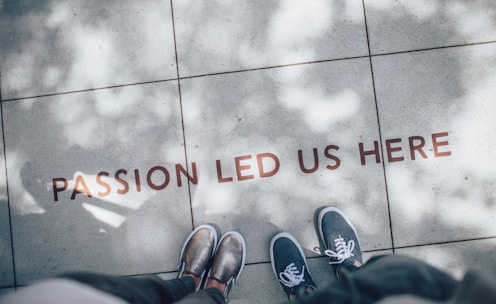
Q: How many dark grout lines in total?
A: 5